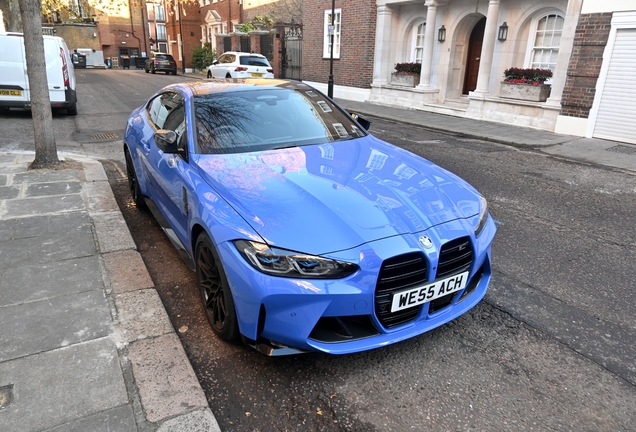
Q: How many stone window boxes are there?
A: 2